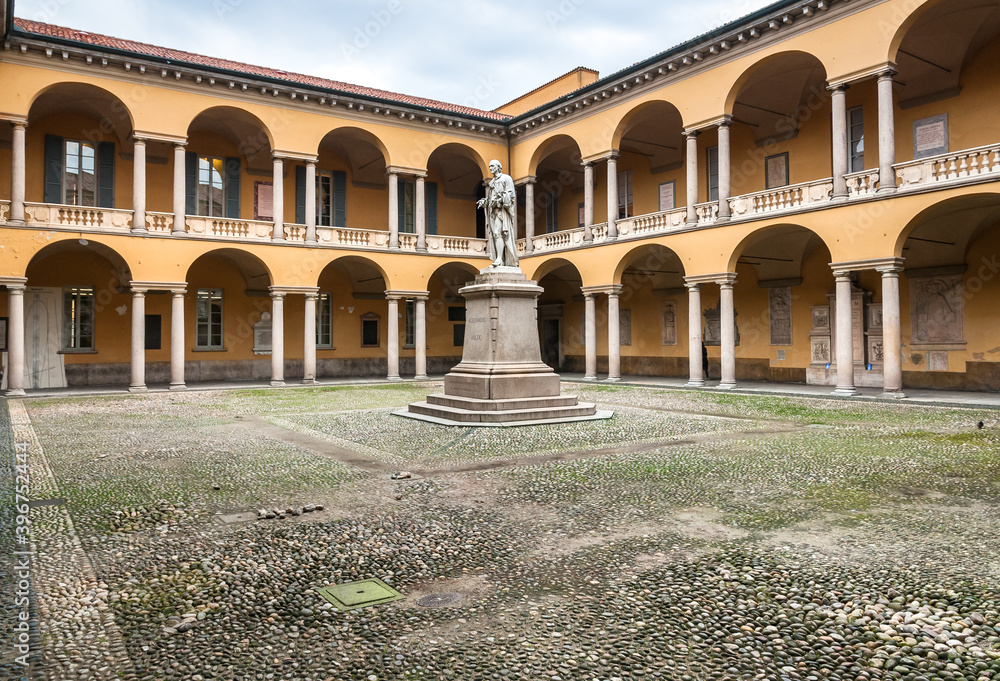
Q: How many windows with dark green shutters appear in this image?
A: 4